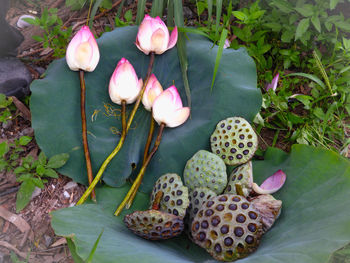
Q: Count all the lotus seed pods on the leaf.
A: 7